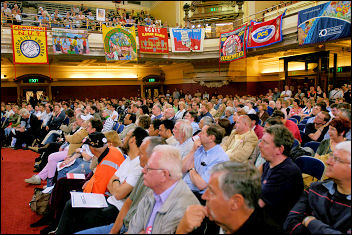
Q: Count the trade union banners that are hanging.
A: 8